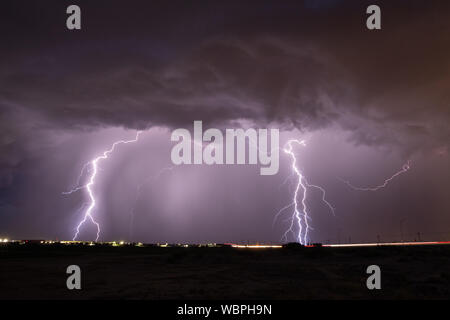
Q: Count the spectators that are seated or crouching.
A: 0